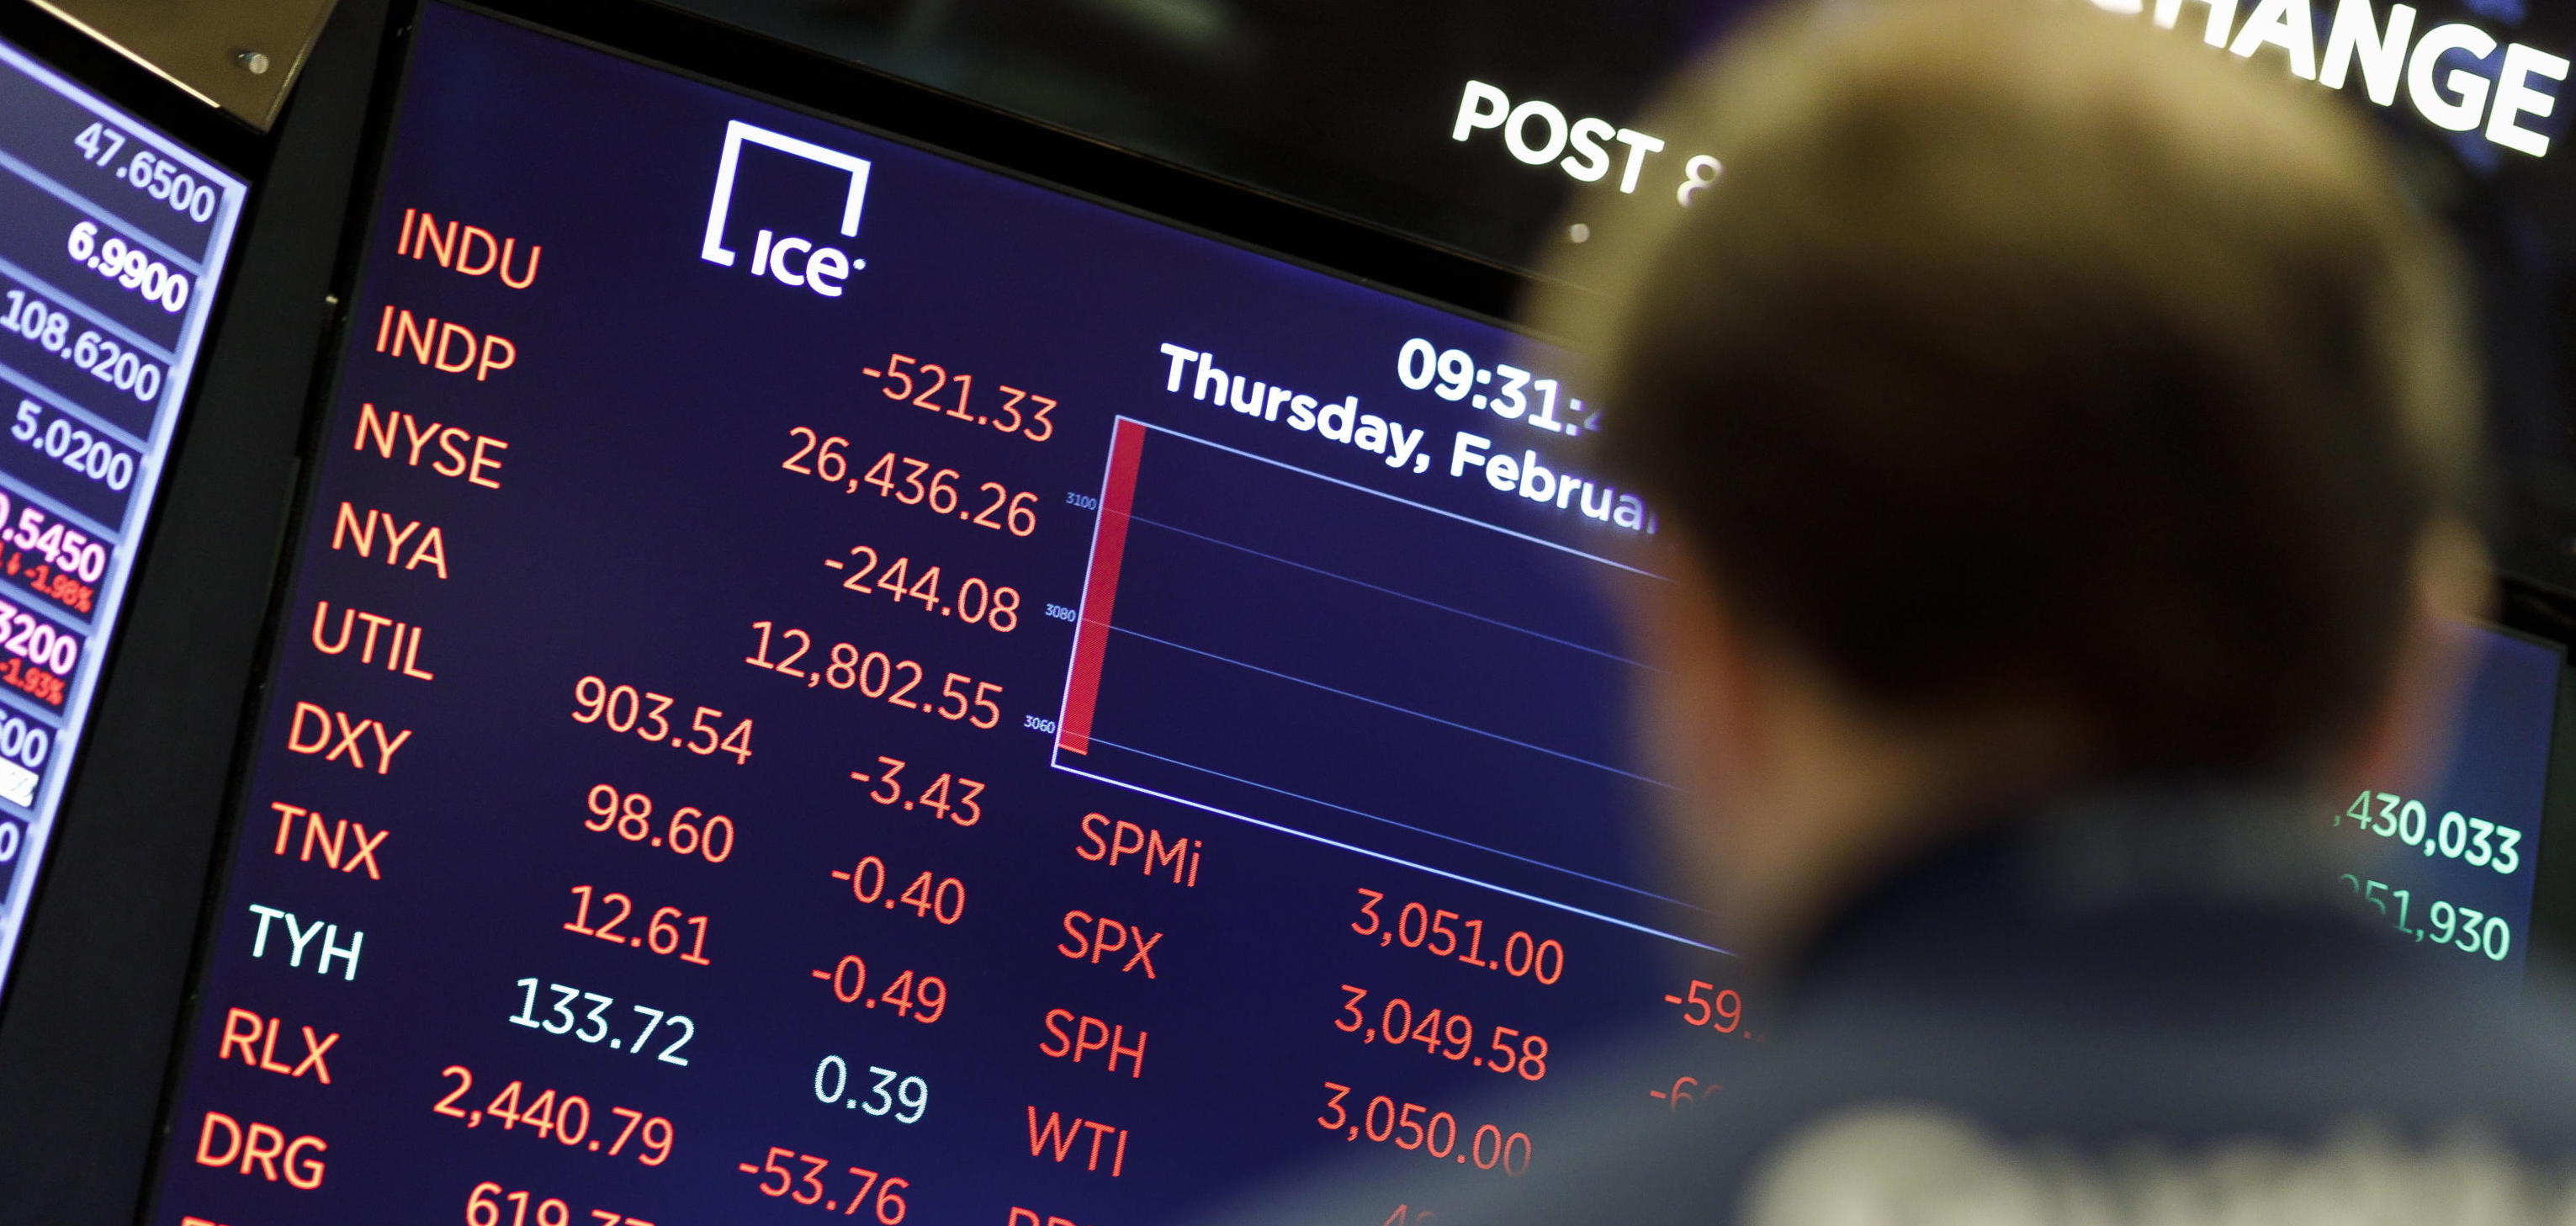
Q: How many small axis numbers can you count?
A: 3